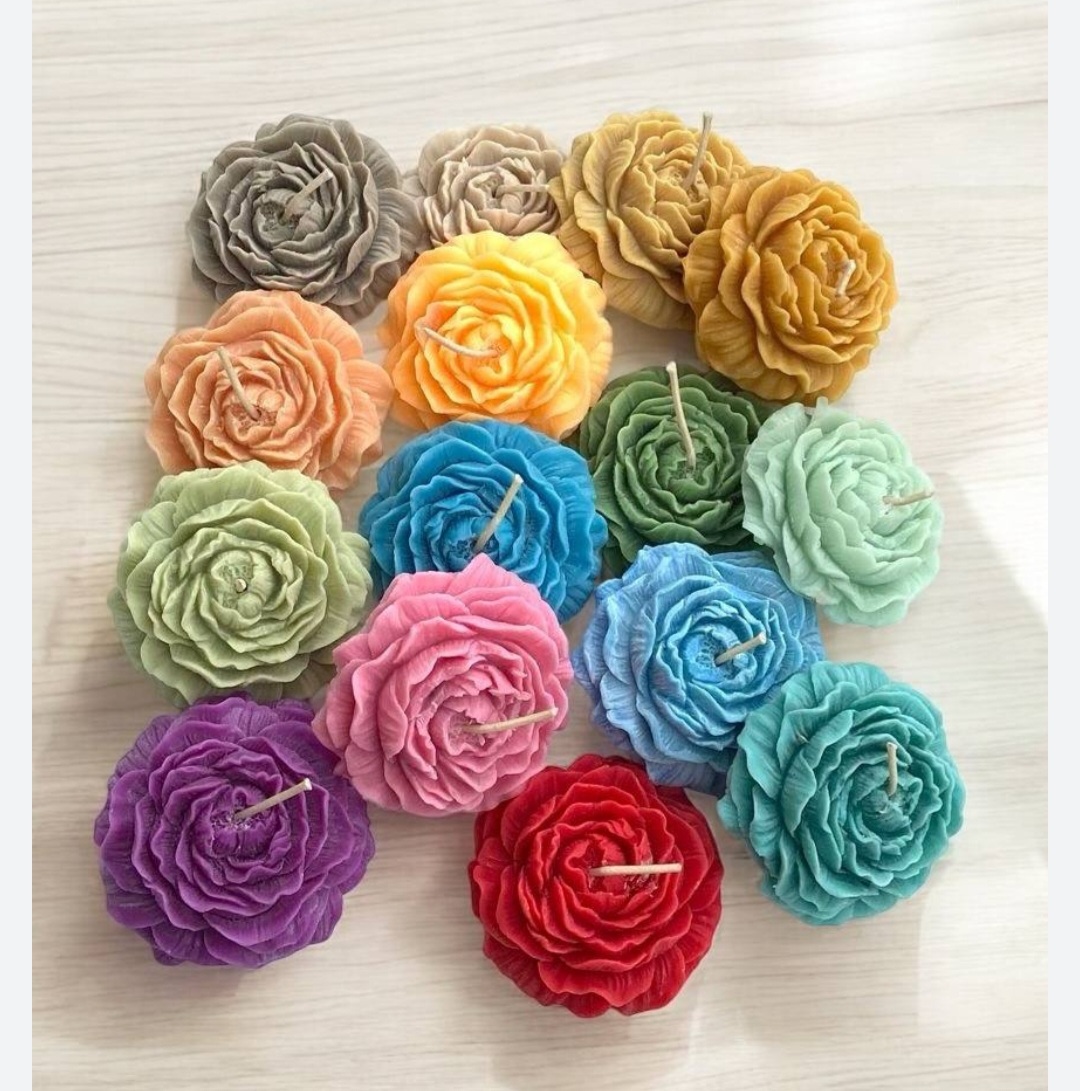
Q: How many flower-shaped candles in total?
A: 15